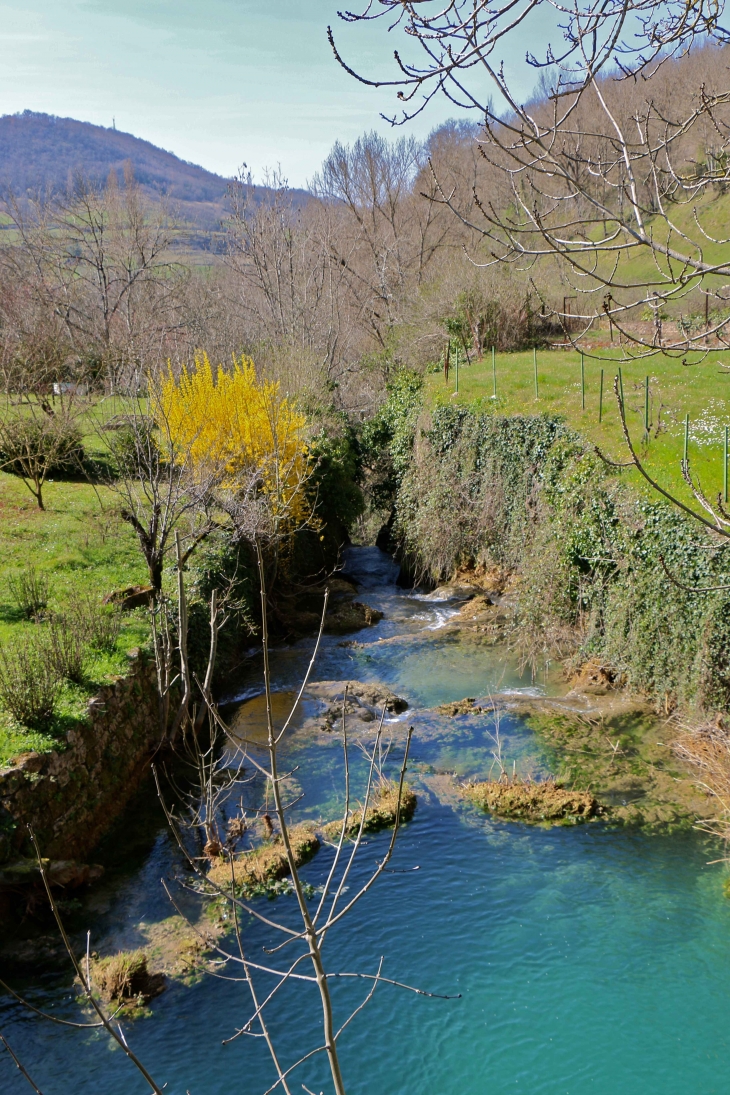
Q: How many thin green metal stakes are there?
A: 9